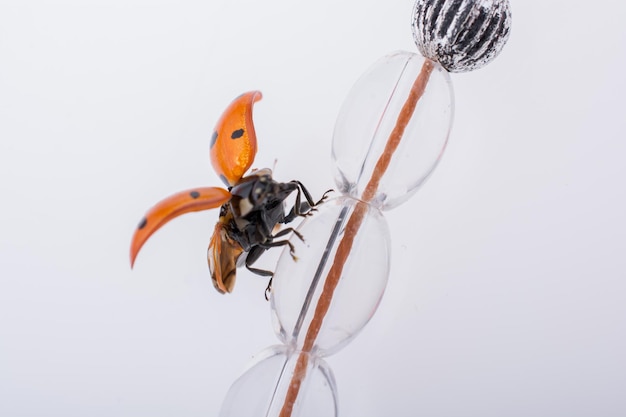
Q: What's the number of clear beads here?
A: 3